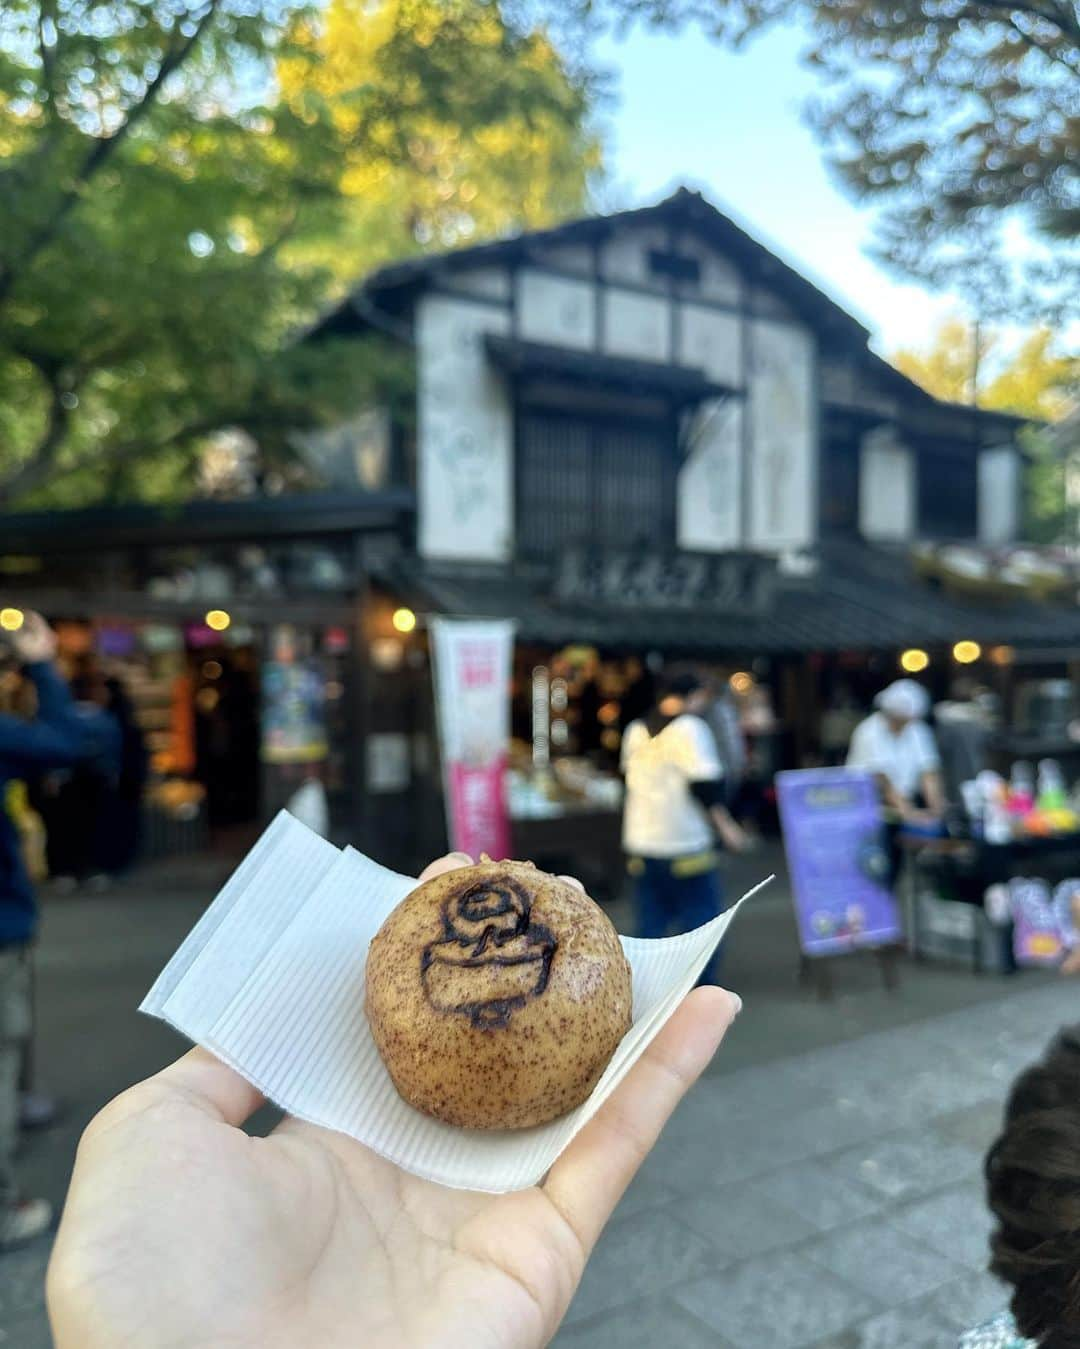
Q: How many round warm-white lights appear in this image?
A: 5